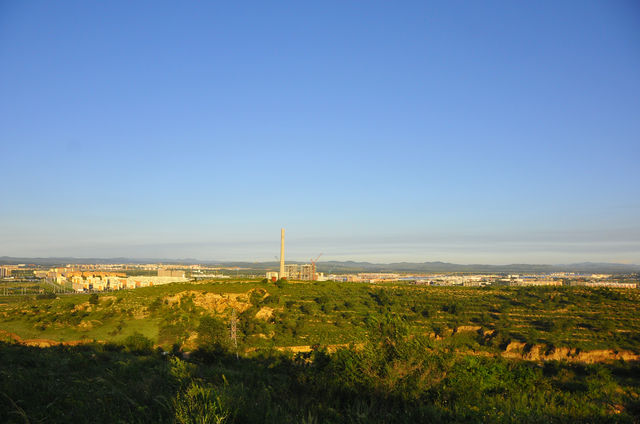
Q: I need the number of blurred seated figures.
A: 0